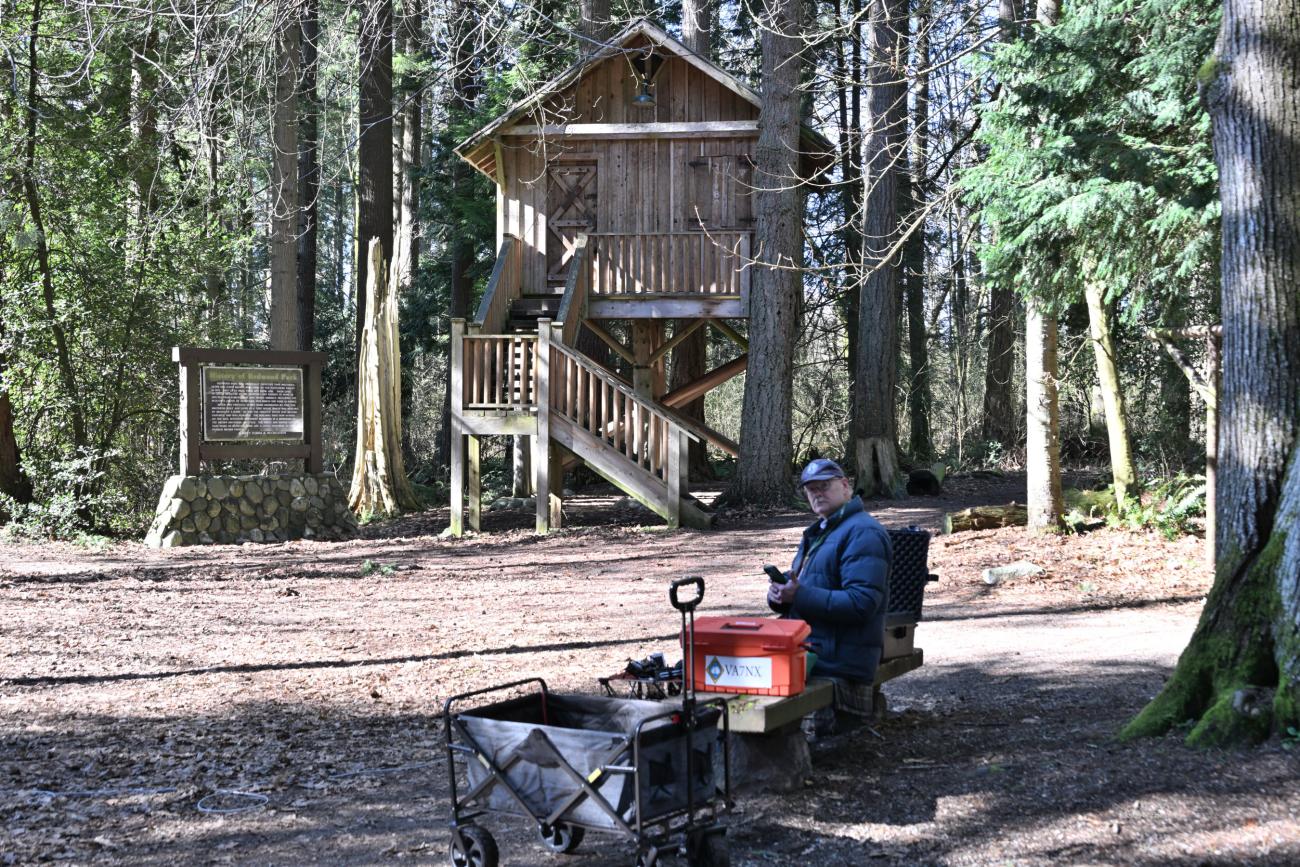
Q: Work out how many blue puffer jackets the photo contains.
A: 1